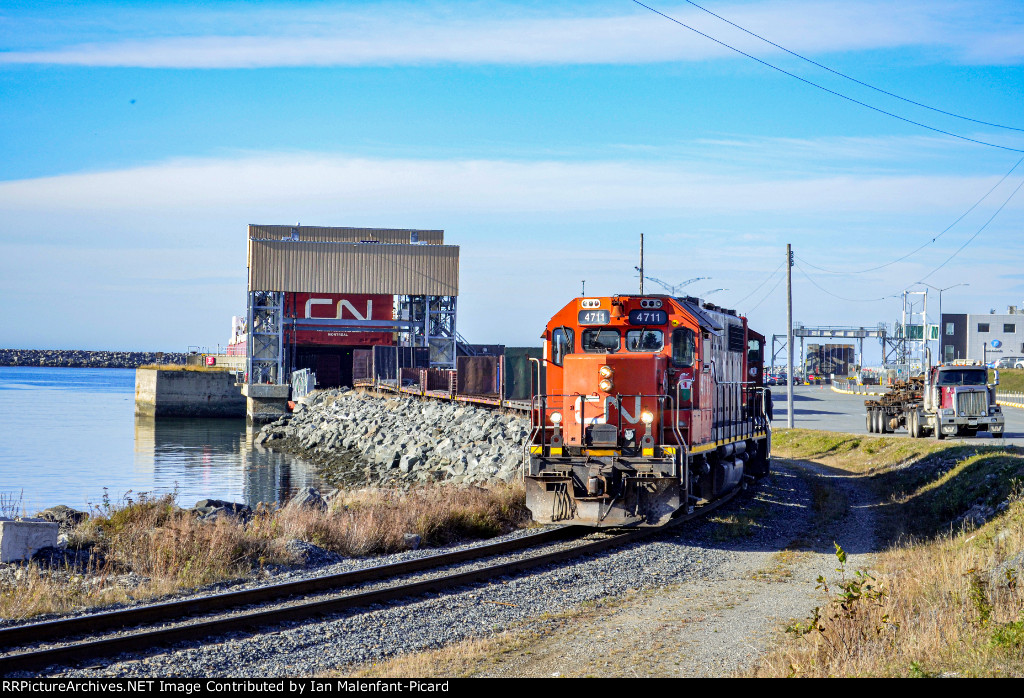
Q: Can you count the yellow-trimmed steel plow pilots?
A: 1